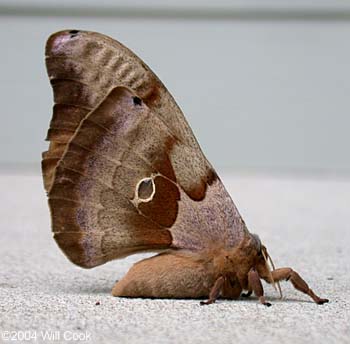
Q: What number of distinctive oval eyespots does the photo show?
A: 1